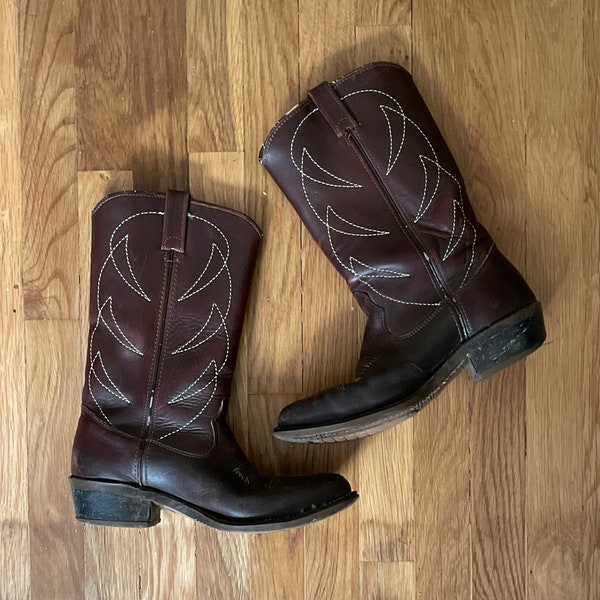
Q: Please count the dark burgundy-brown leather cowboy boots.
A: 2